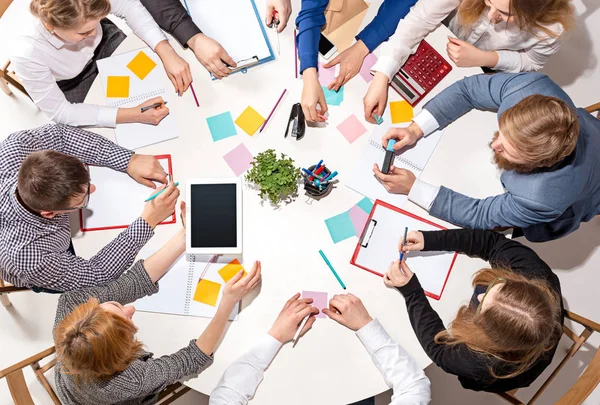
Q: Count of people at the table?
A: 9